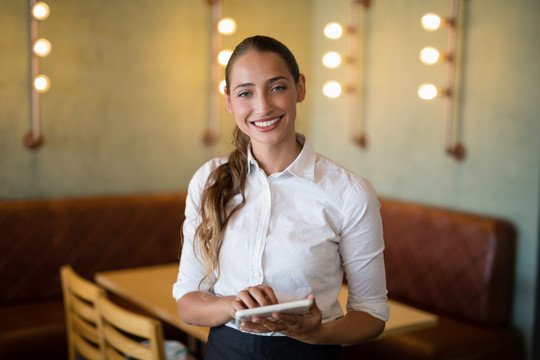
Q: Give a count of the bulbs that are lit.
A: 12